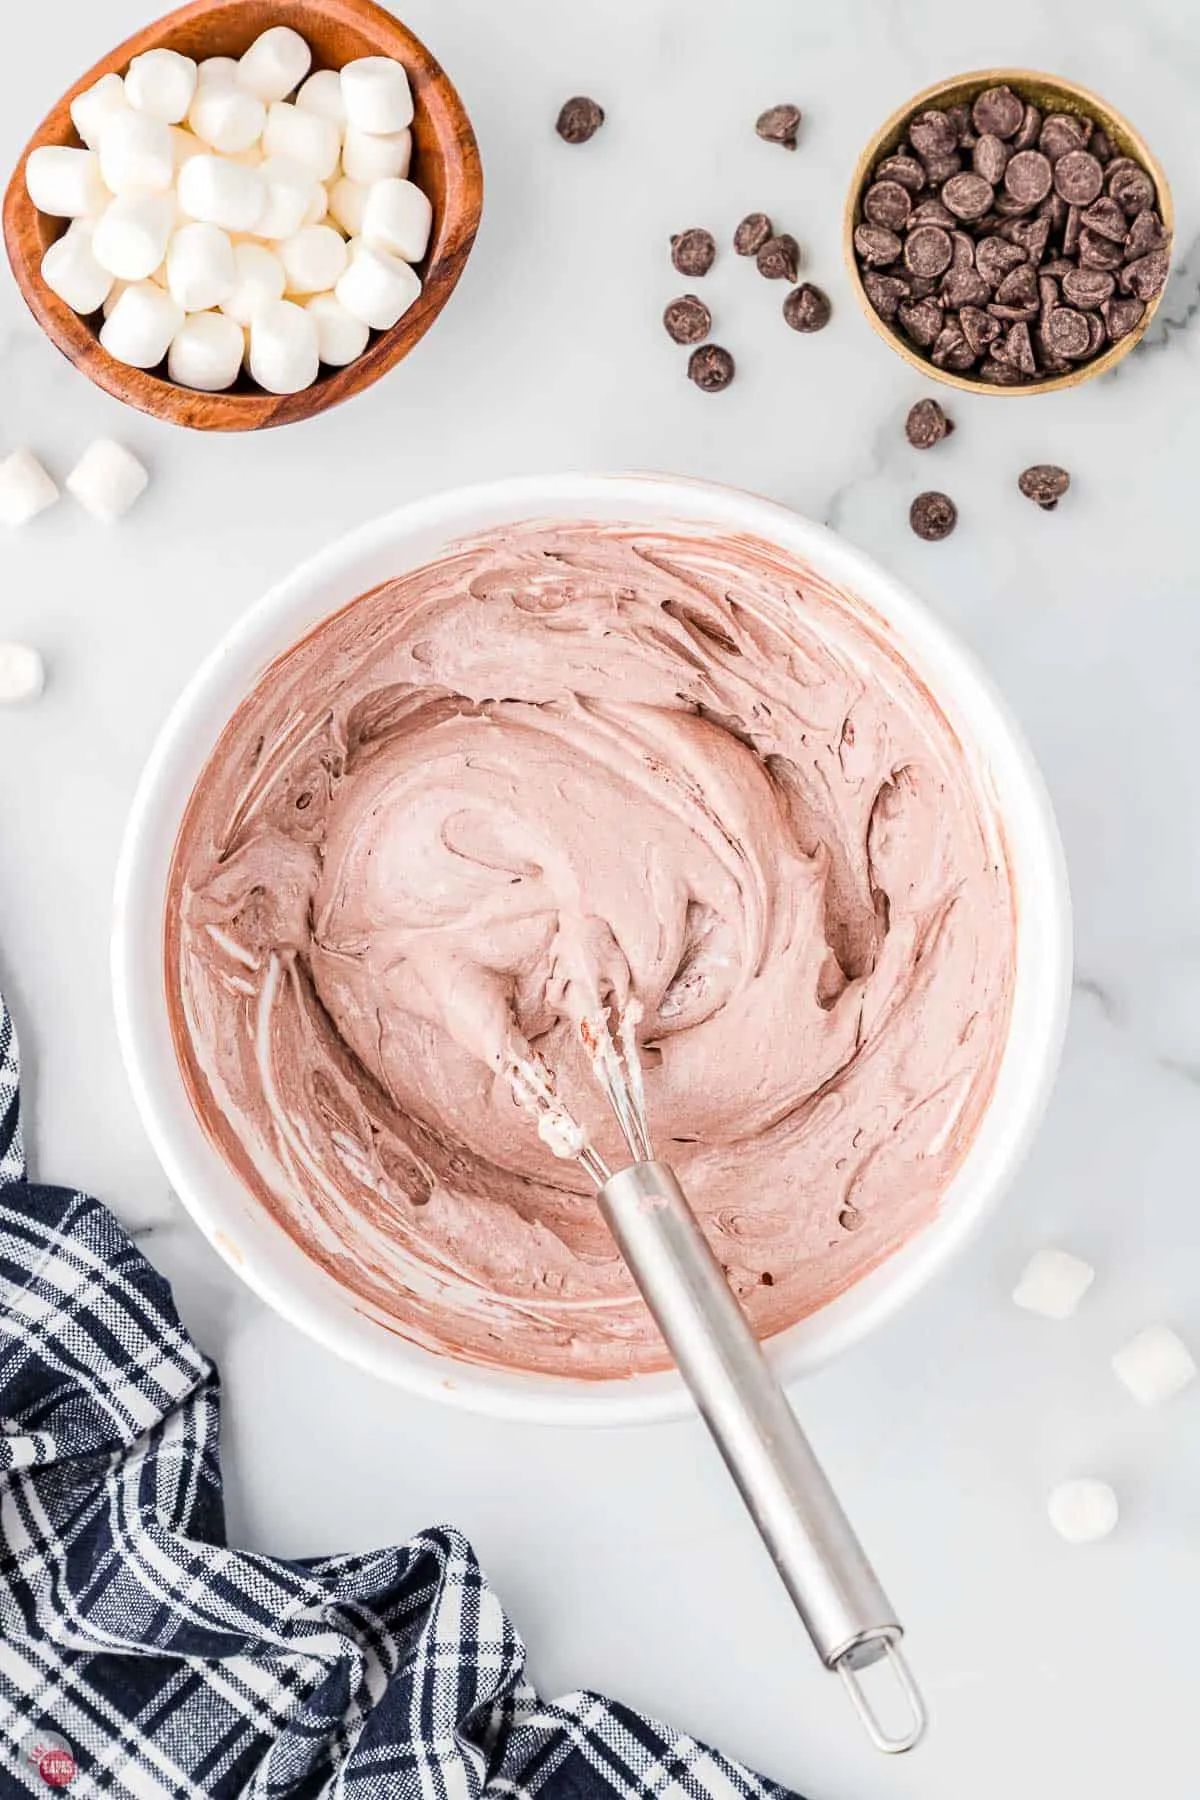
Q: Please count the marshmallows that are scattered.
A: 6